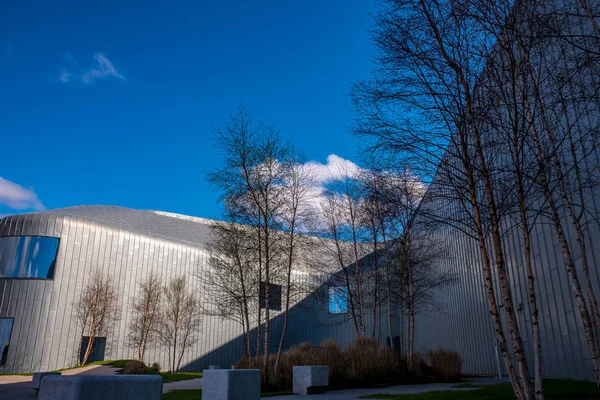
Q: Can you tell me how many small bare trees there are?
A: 3